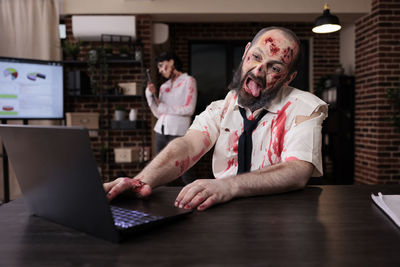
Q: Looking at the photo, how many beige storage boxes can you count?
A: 3